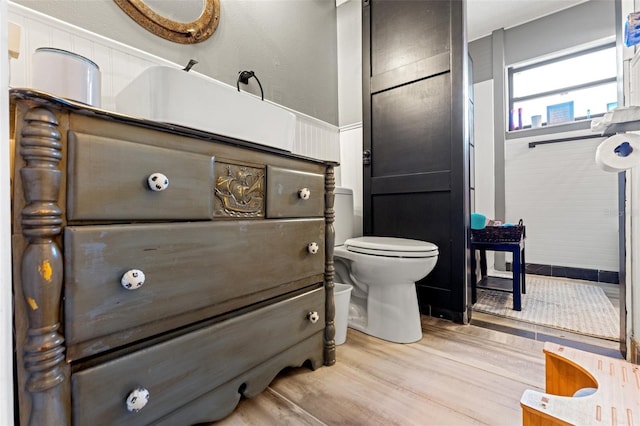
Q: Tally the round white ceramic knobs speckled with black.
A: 6